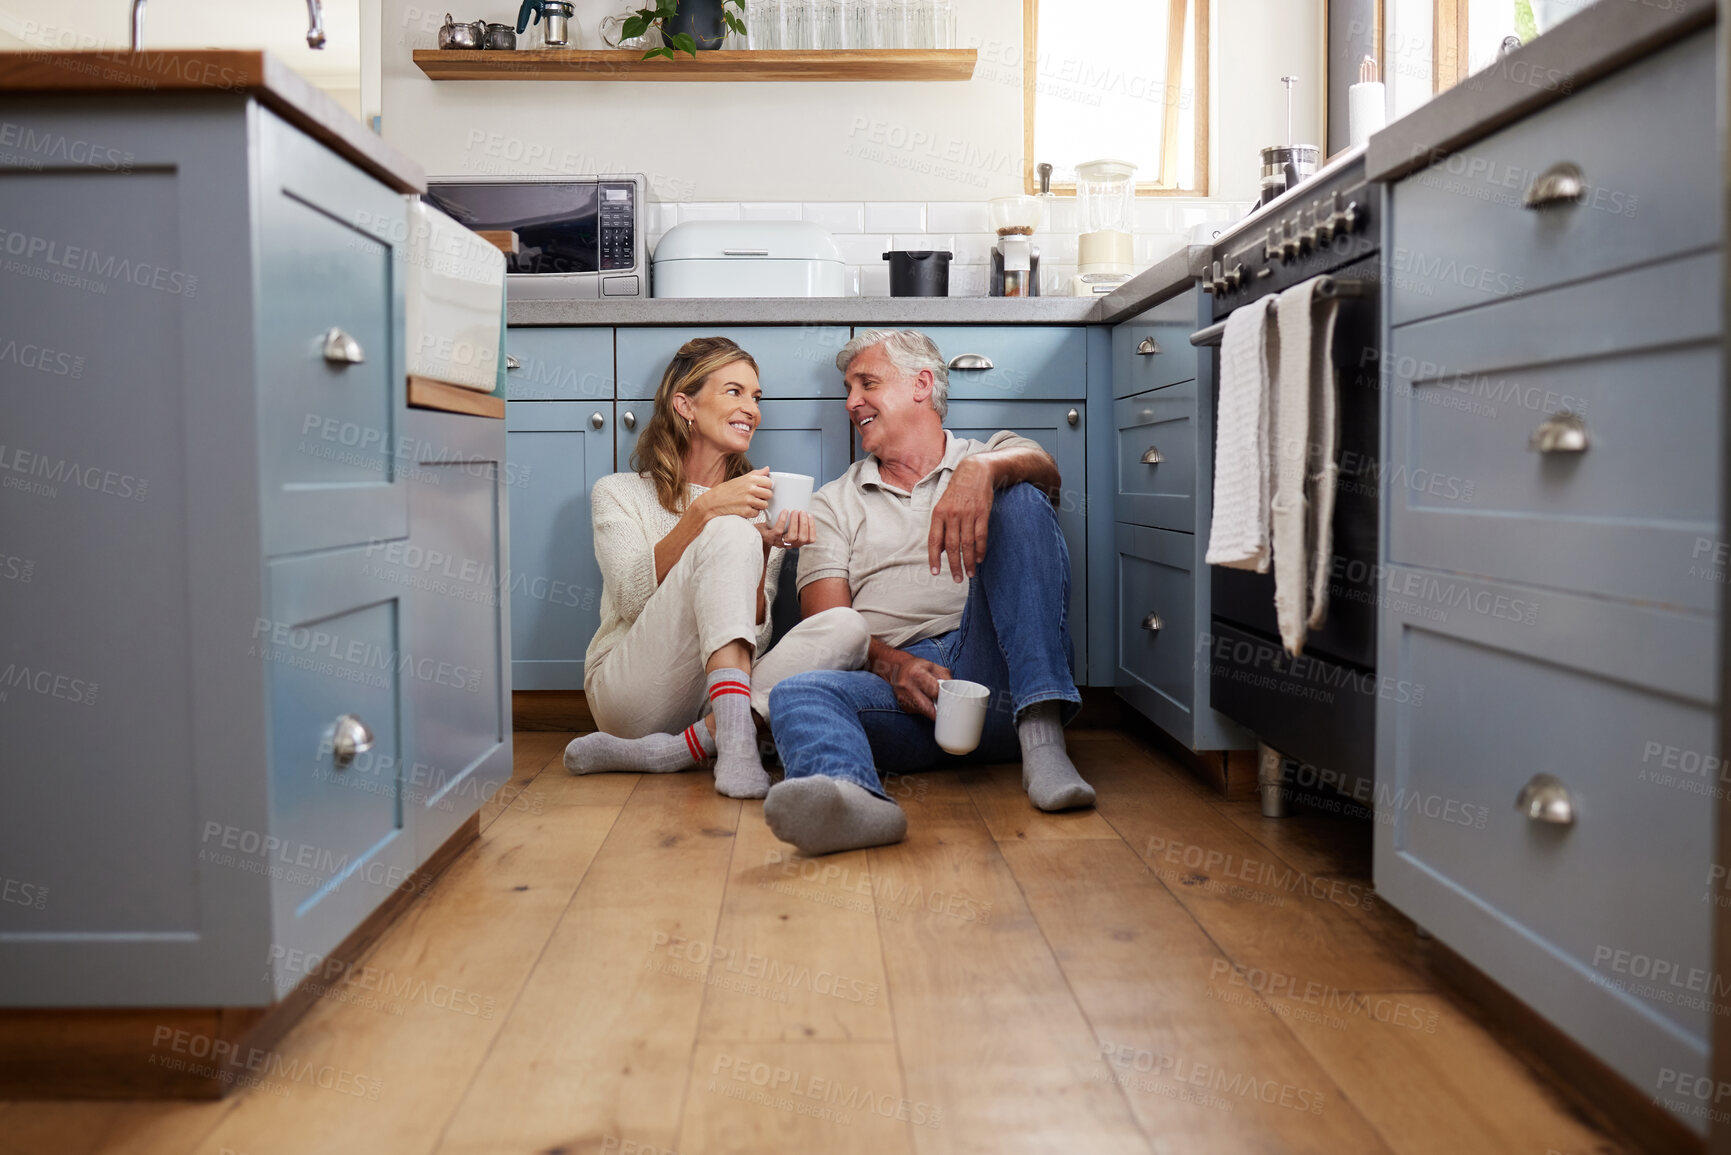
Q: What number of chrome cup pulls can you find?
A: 10